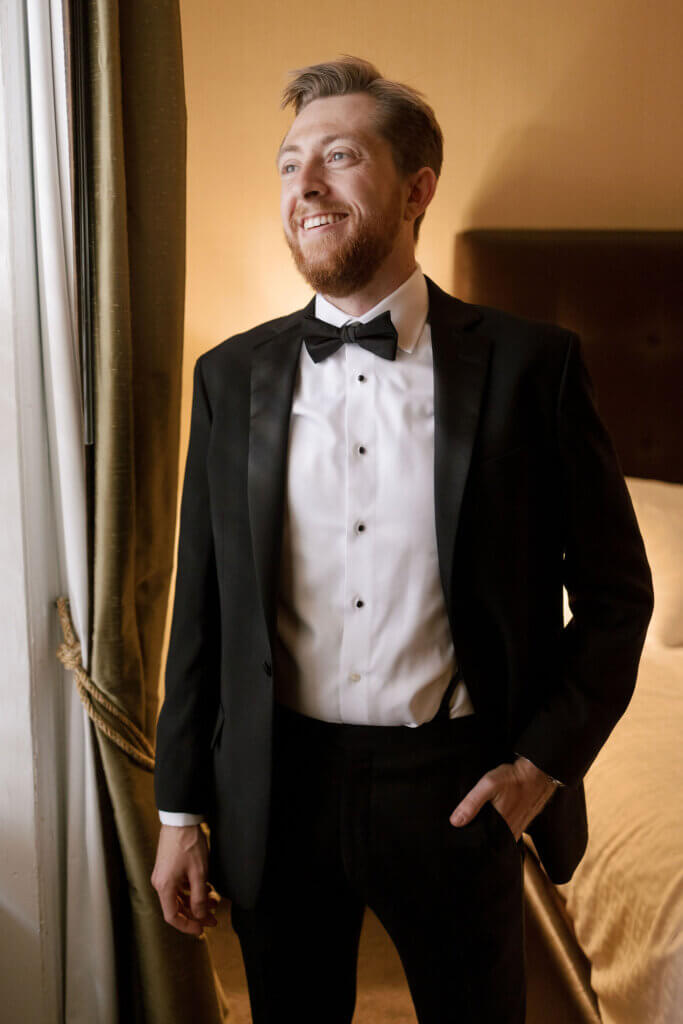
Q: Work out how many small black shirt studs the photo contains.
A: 4